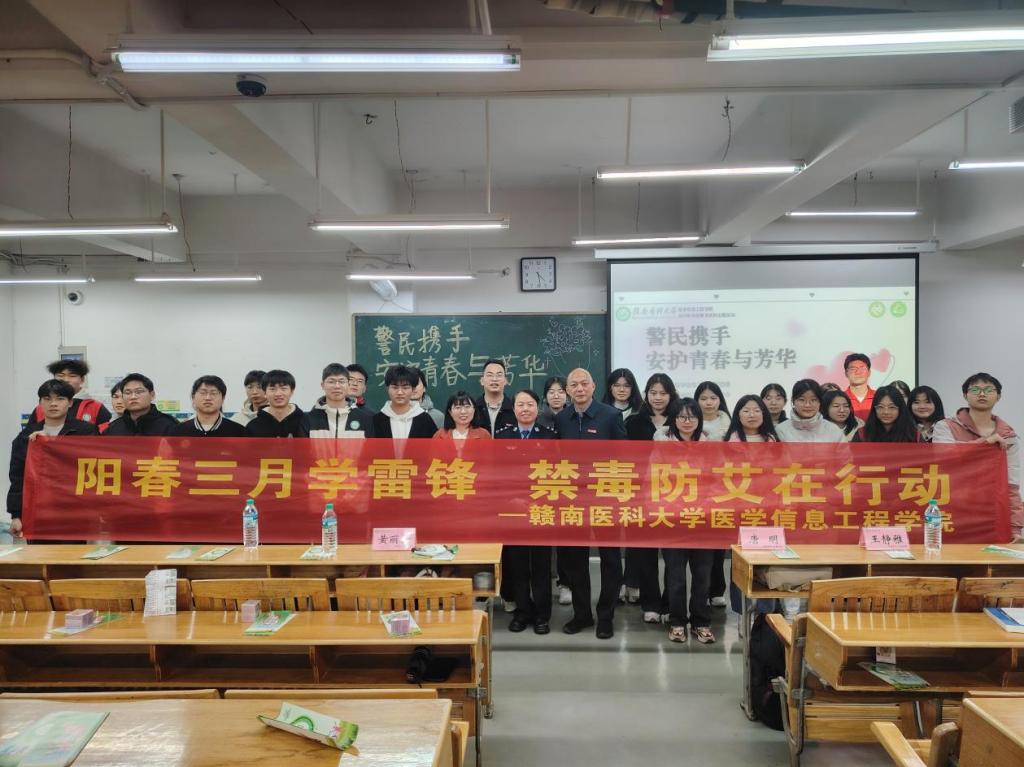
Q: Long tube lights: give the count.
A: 11